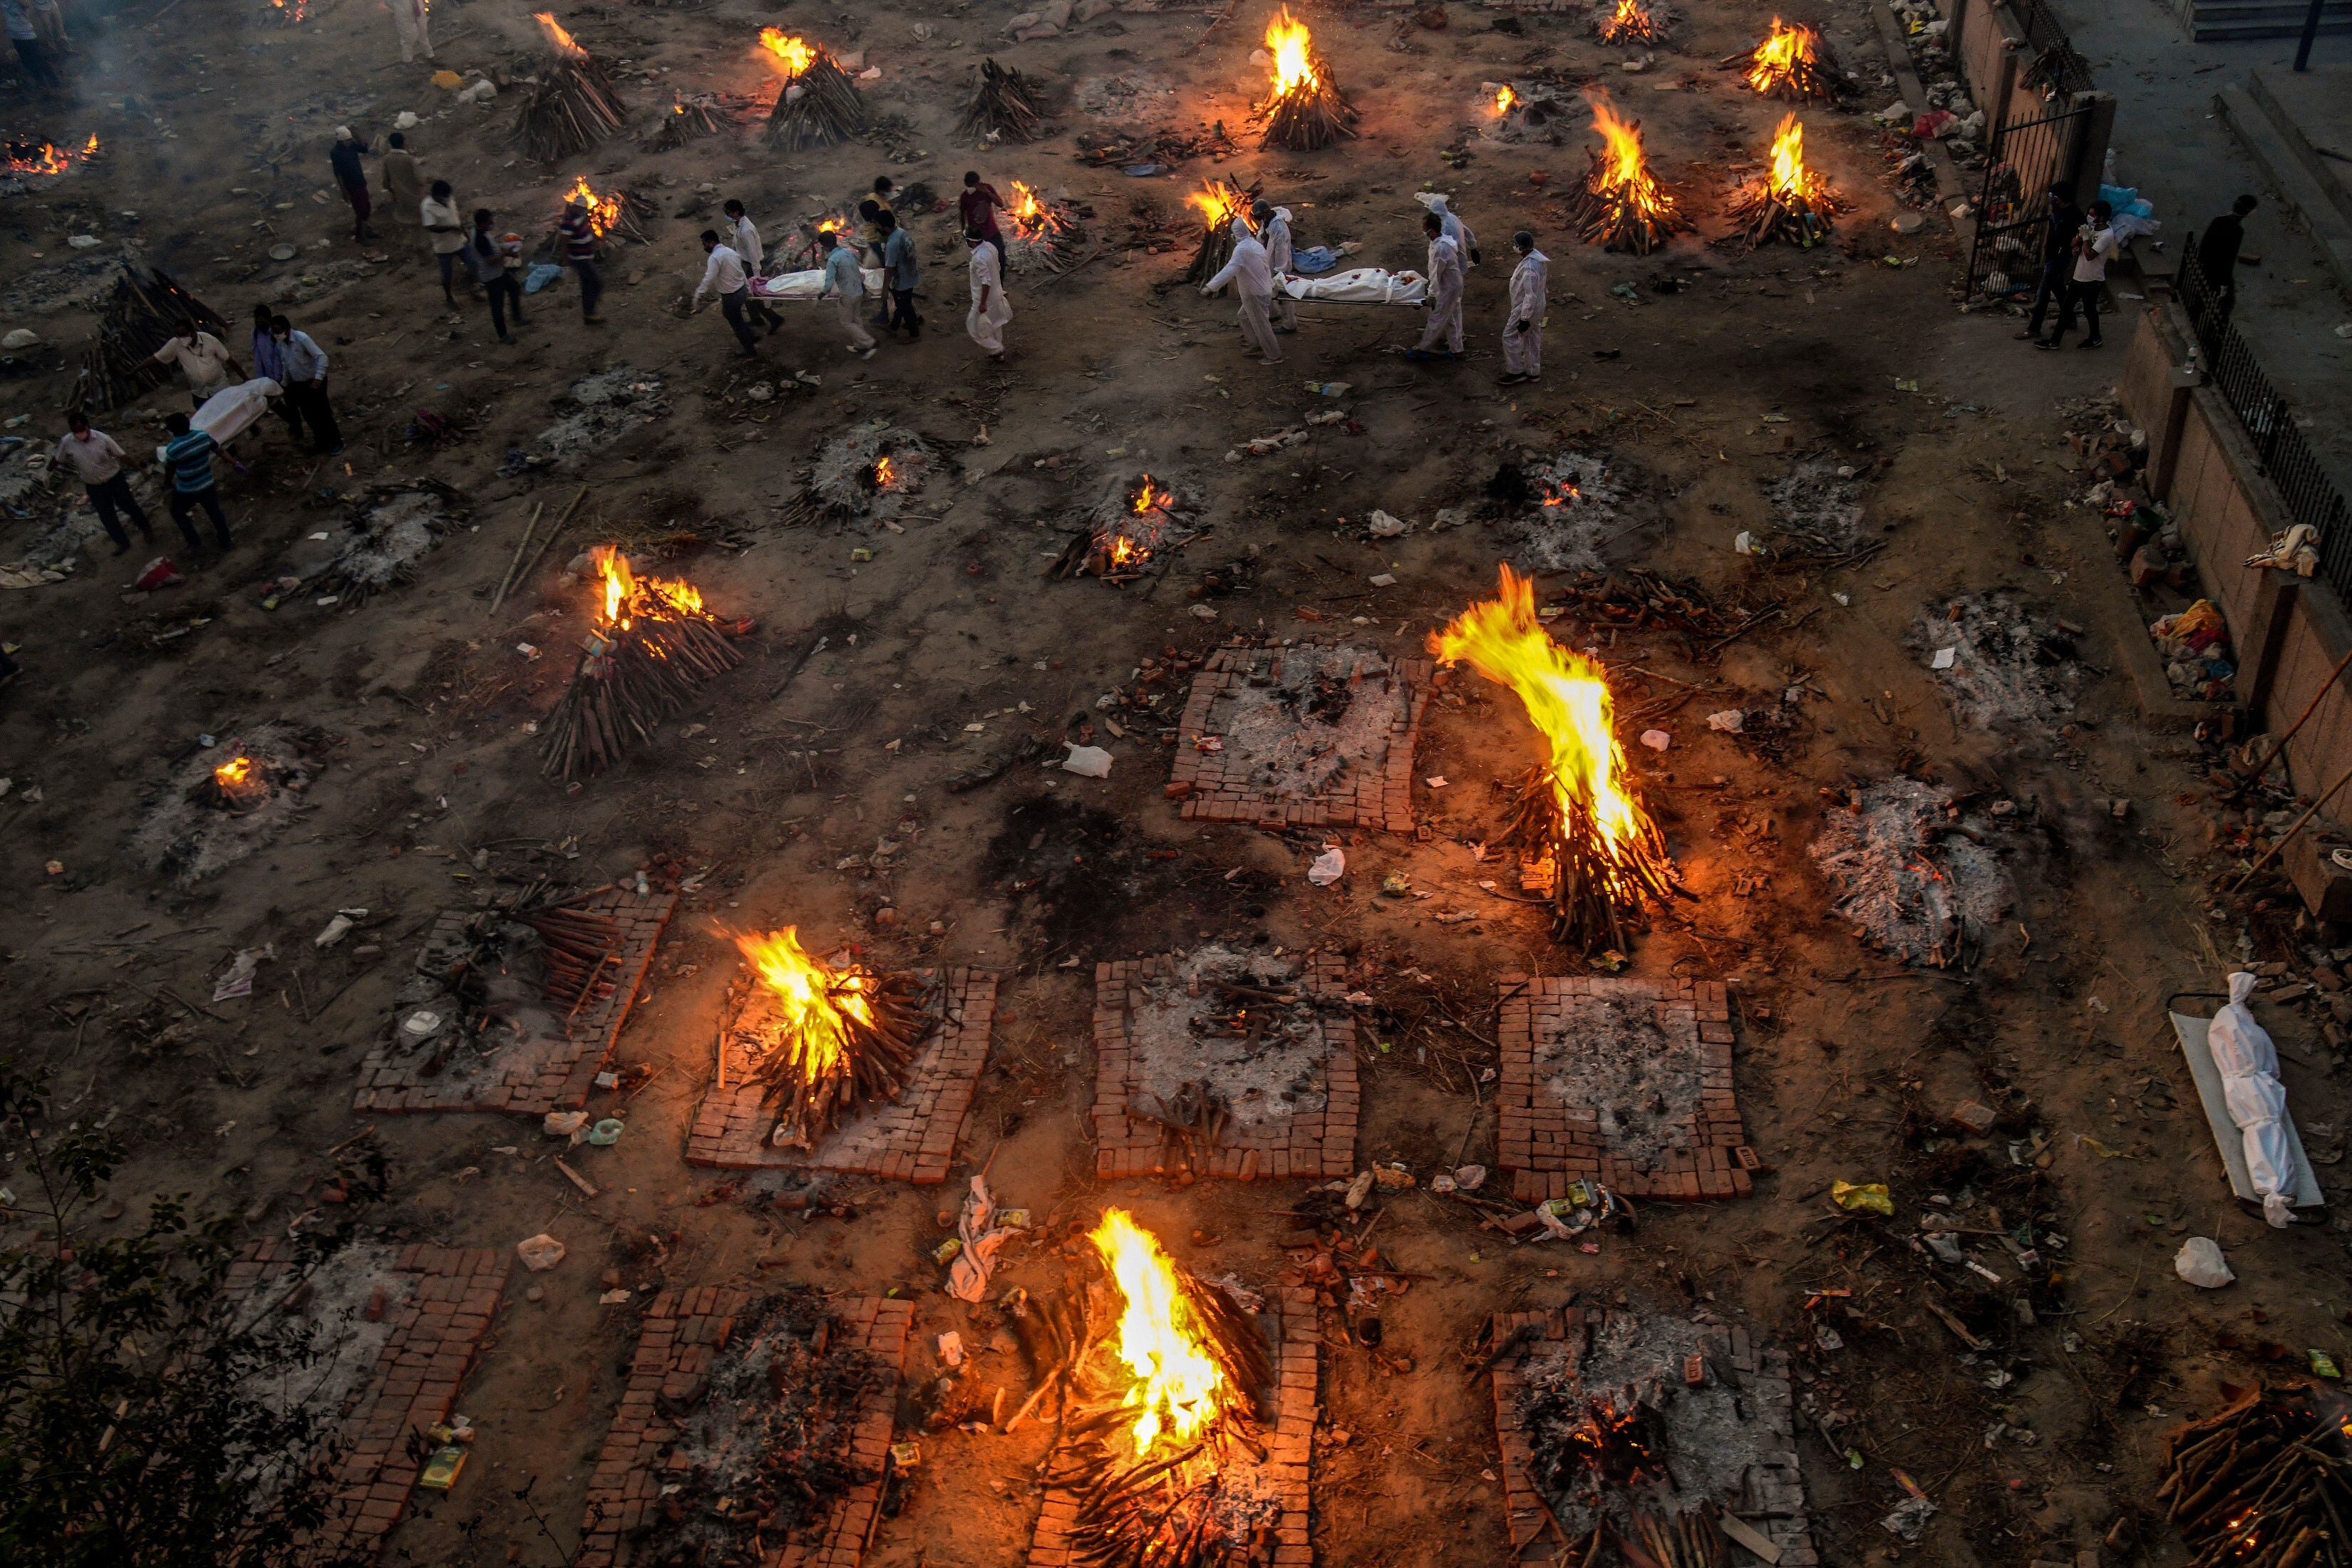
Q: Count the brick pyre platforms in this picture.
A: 9